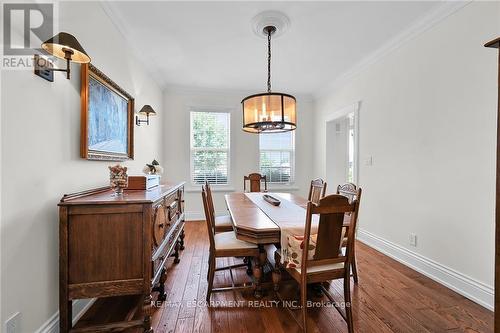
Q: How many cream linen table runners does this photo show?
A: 1